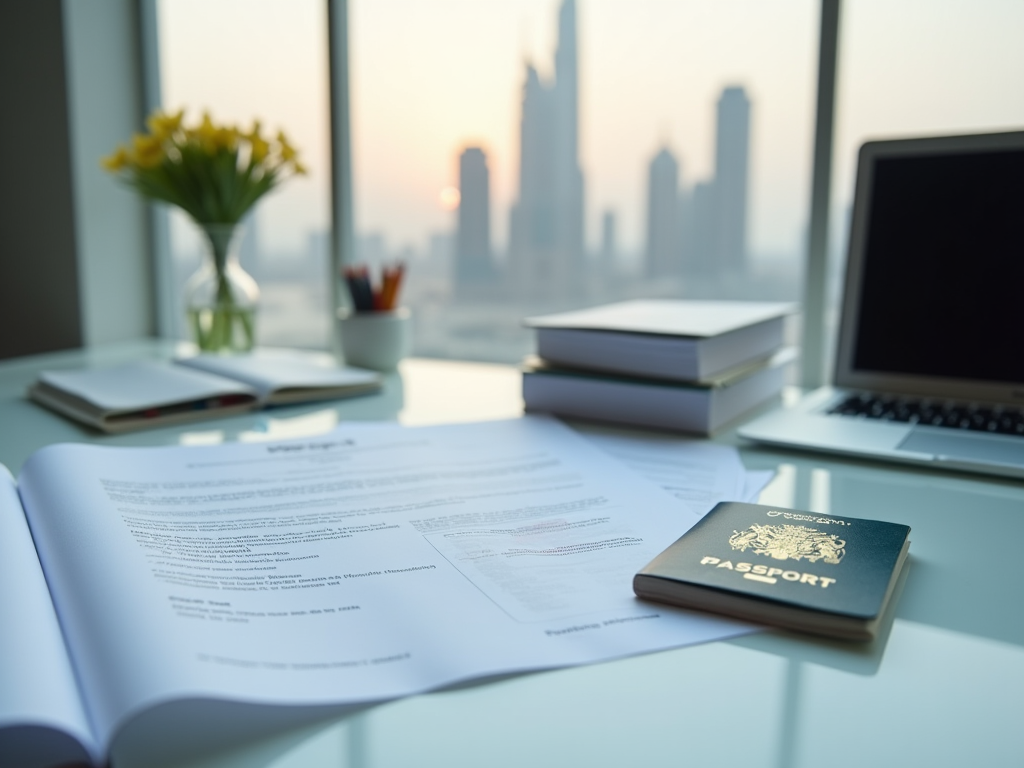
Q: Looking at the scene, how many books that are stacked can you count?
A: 2